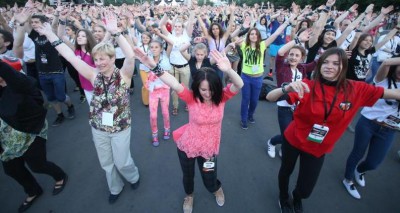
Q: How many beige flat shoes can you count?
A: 2